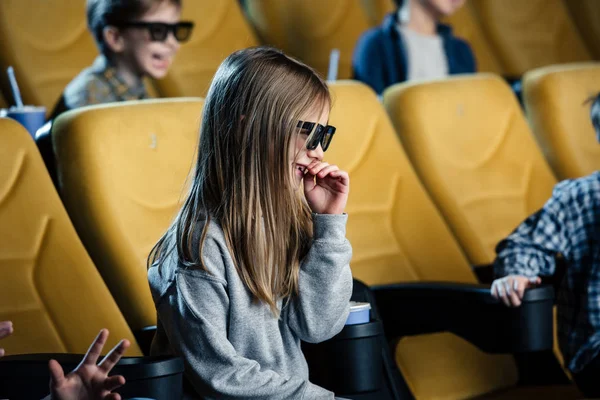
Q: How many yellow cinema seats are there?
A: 11